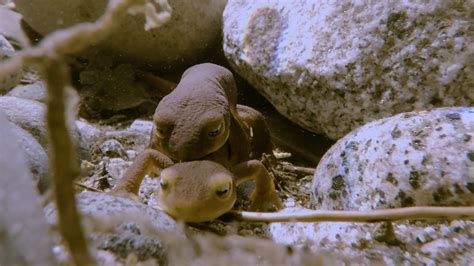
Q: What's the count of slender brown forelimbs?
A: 2